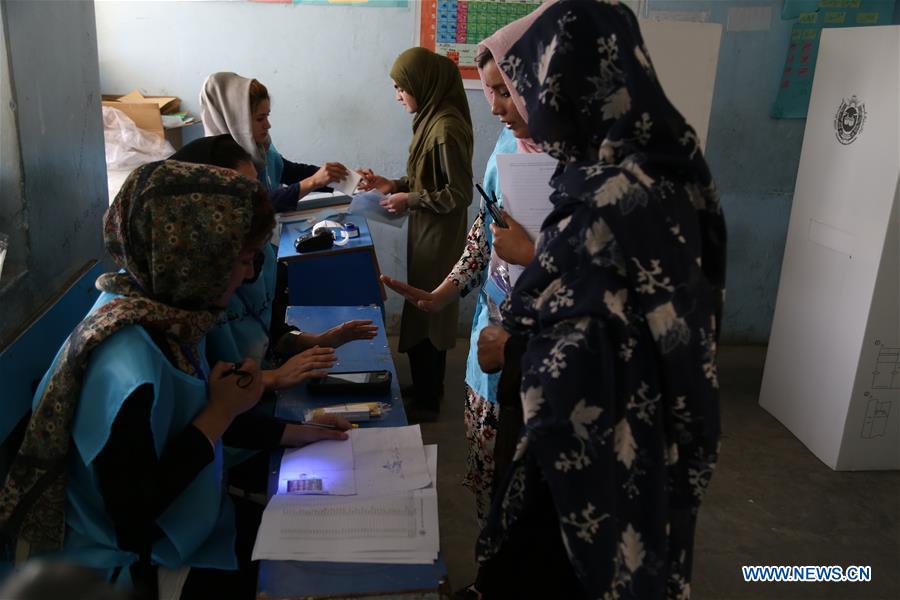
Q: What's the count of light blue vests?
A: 4